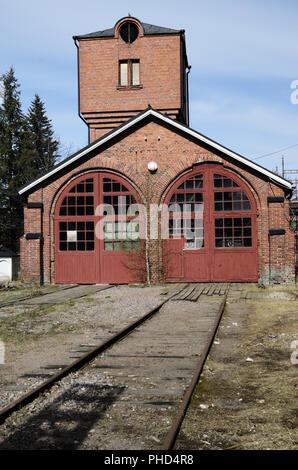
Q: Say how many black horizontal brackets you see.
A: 4